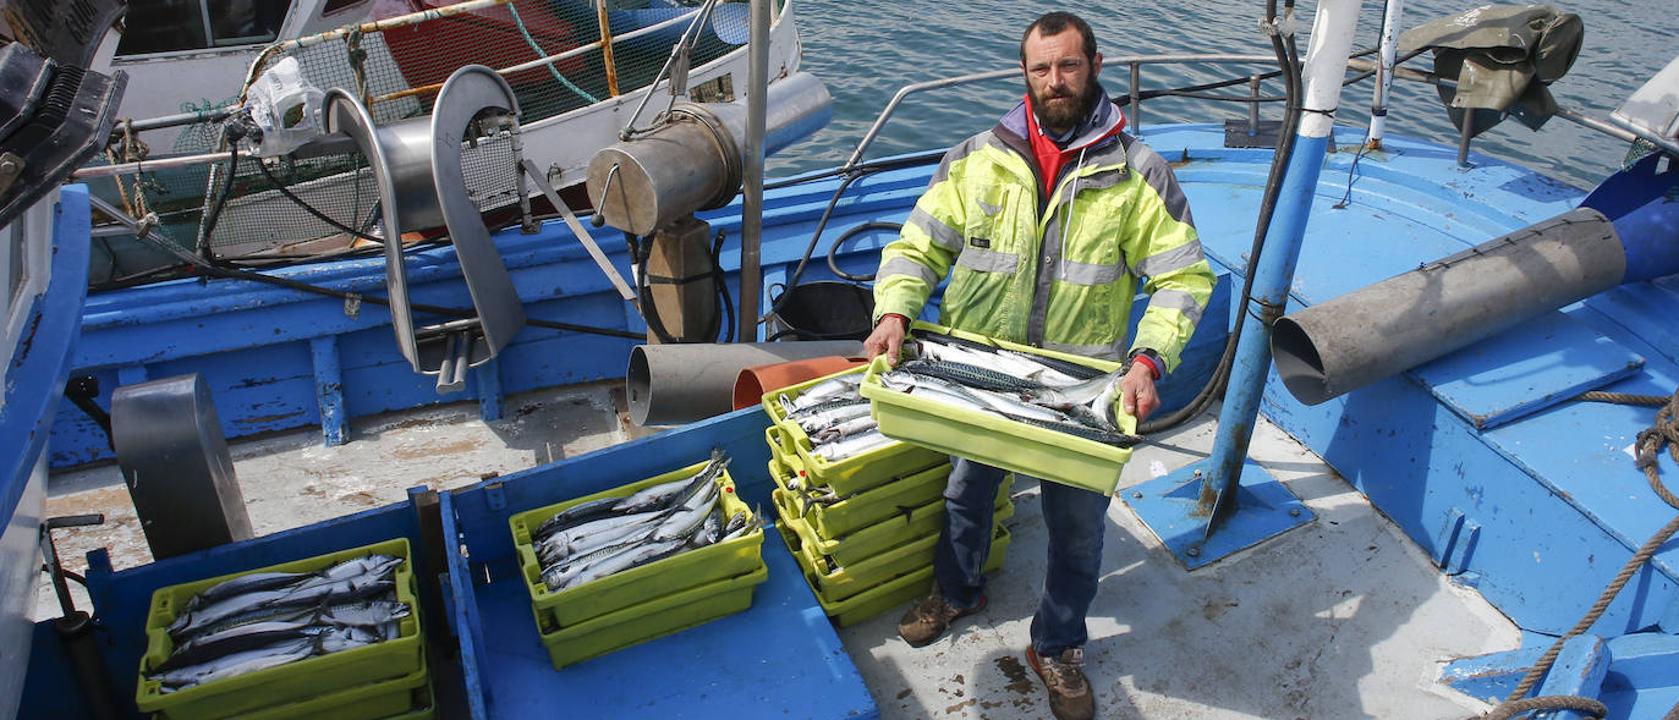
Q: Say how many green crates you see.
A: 11